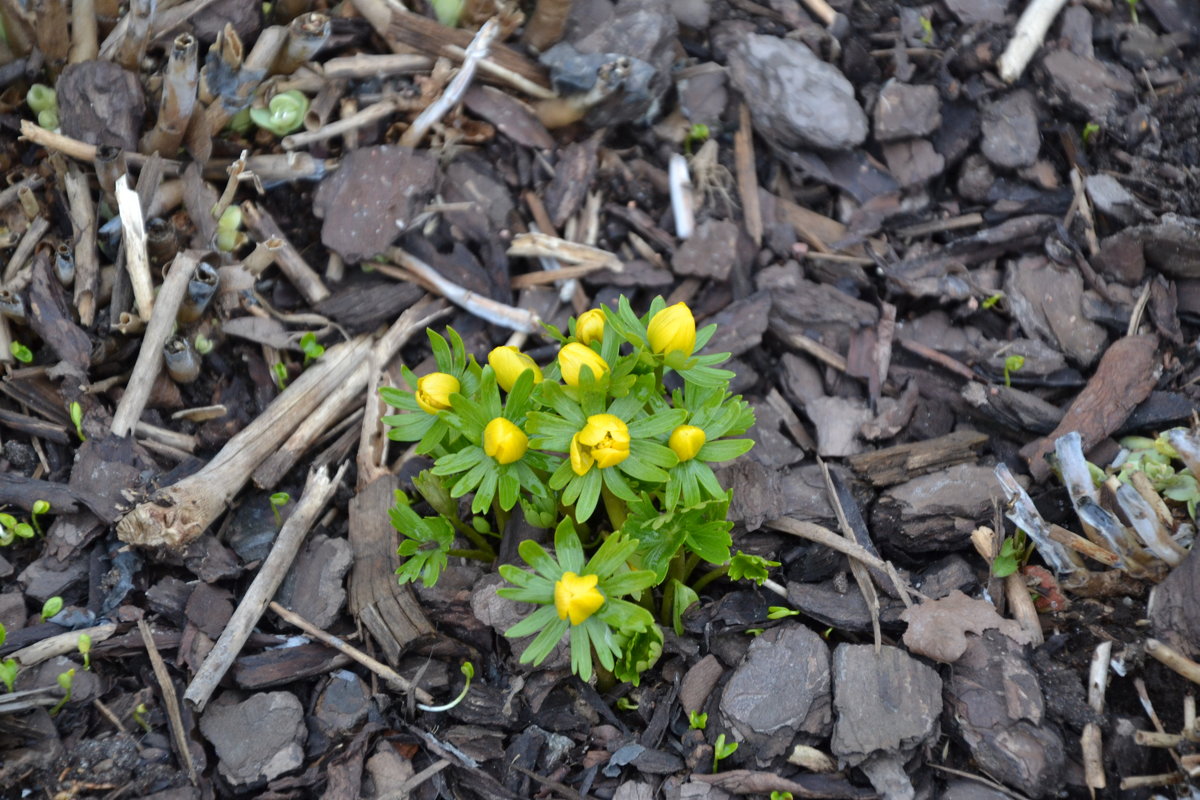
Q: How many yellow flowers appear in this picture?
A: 9